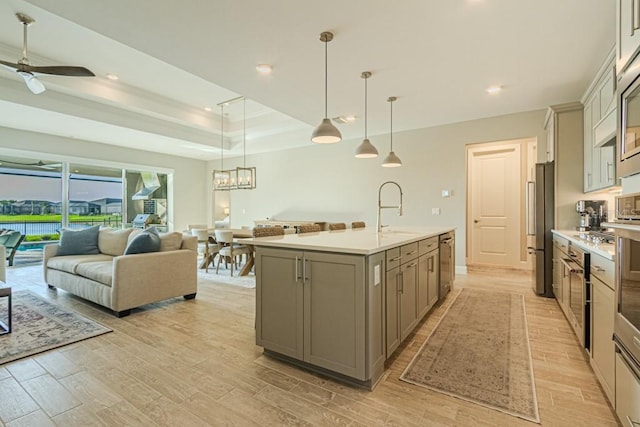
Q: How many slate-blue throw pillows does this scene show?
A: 2